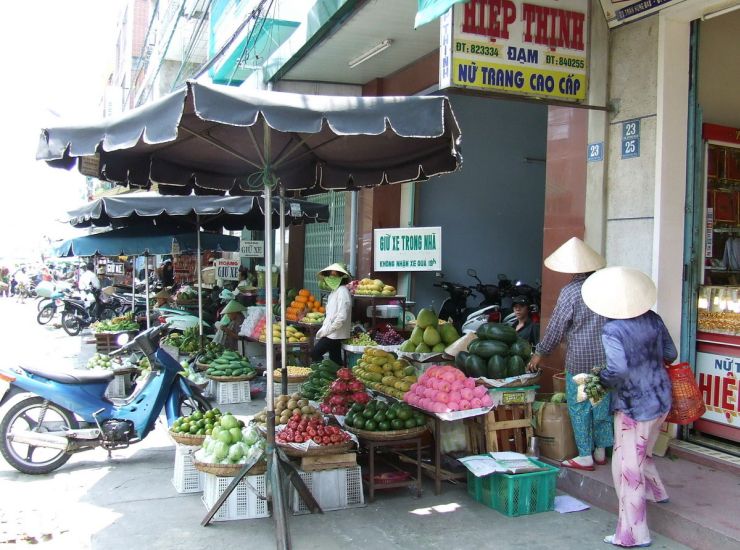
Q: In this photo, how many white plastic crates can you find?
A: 6